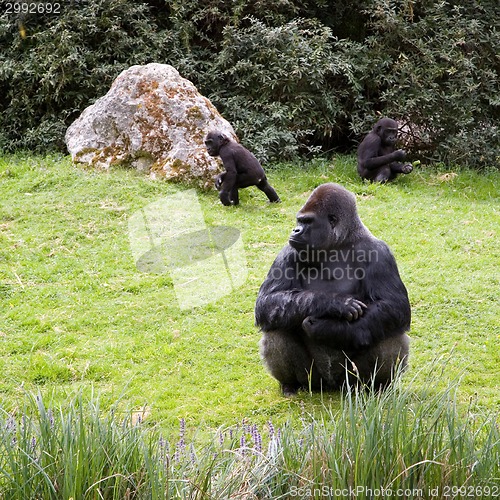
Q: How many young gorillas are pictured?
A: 2